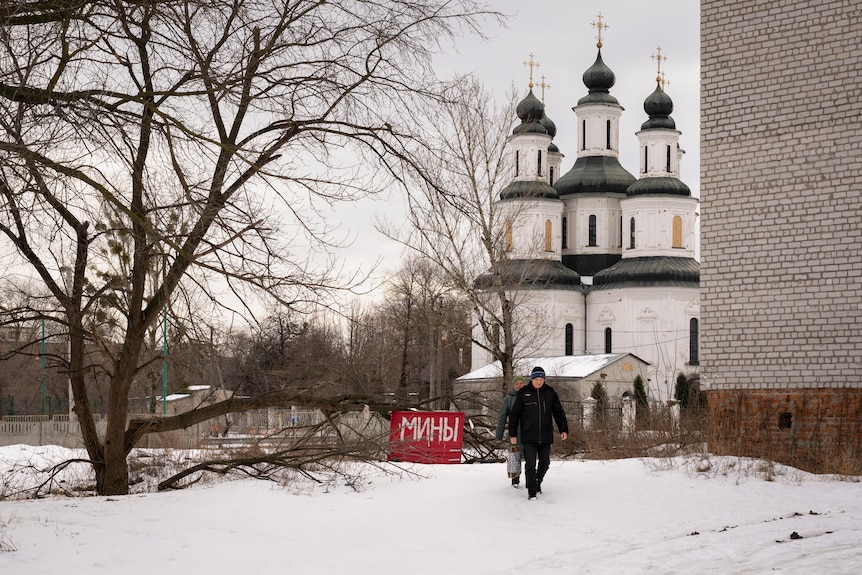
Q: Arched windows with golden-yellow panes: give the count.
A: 3